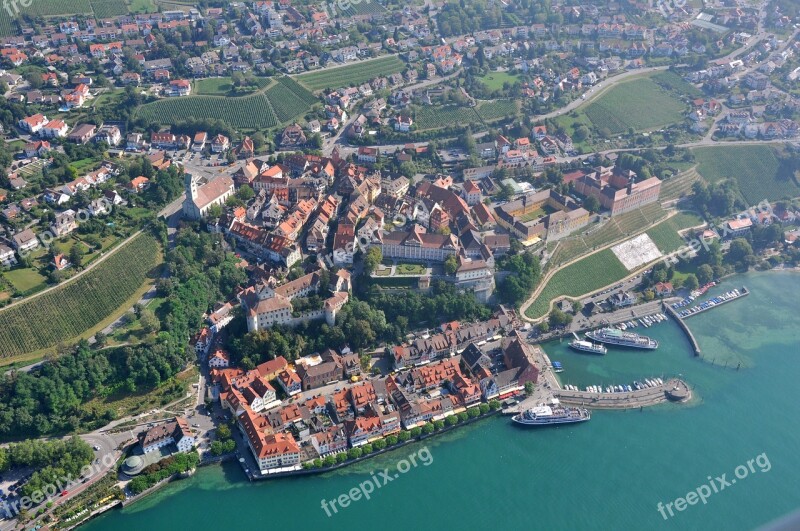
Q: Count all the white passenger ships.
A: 3